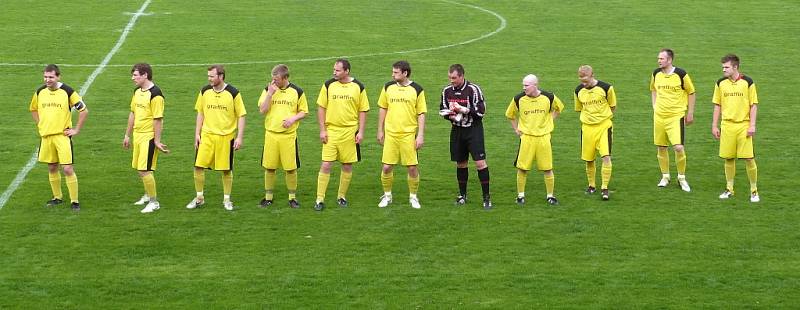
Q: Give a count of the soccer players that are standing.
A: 11